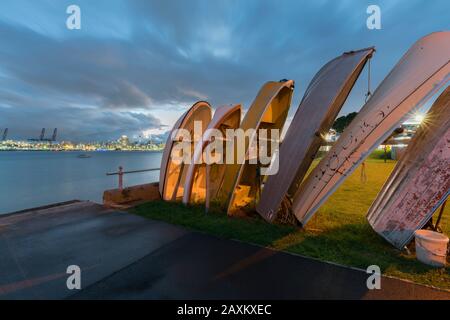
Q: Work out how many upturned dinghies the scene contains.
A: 6